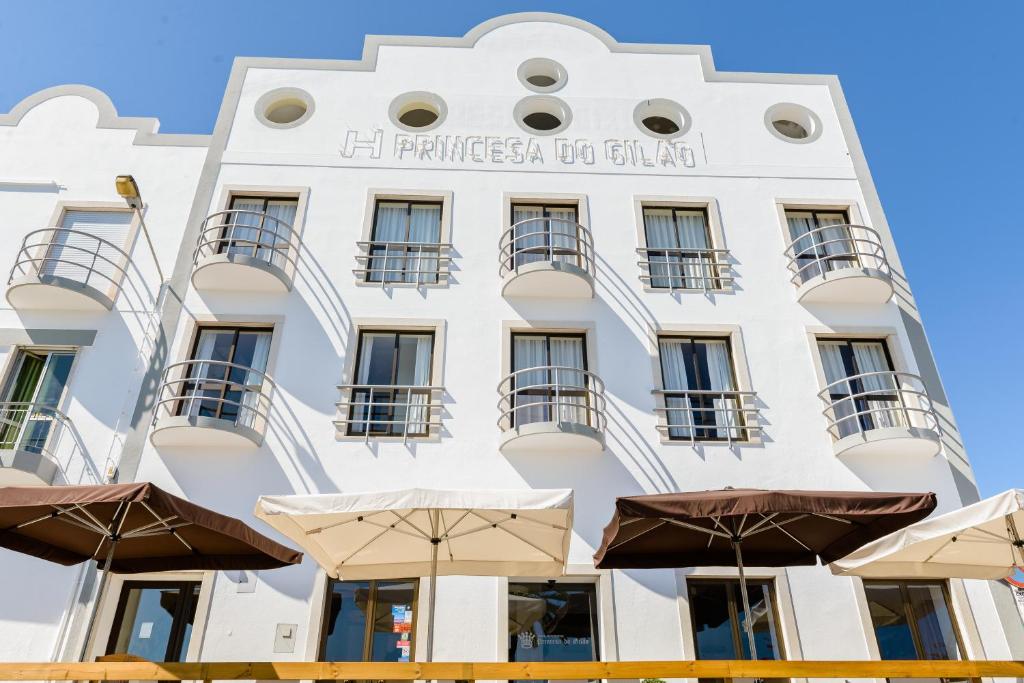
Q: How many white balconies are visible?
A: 8